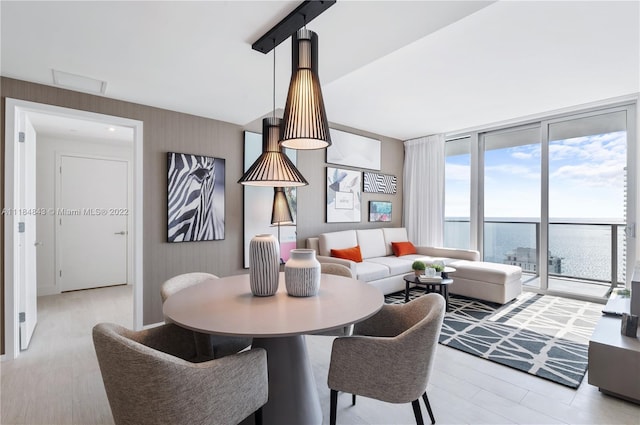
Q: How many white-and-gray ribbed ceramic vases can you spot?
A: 2